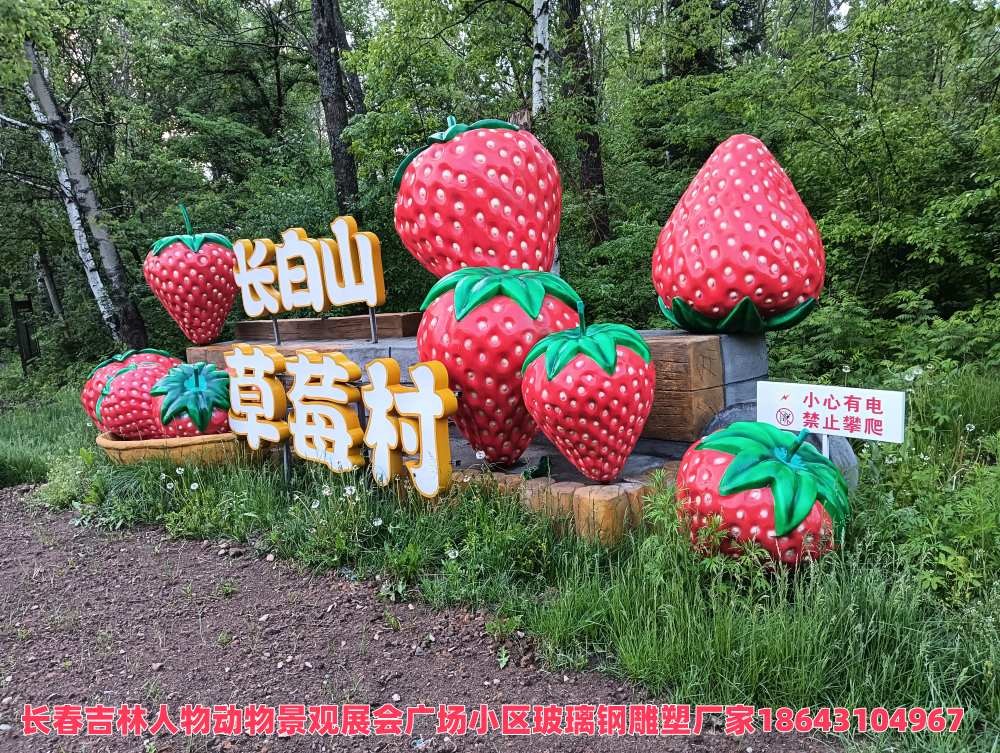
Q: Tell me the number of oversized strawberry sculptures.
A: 9